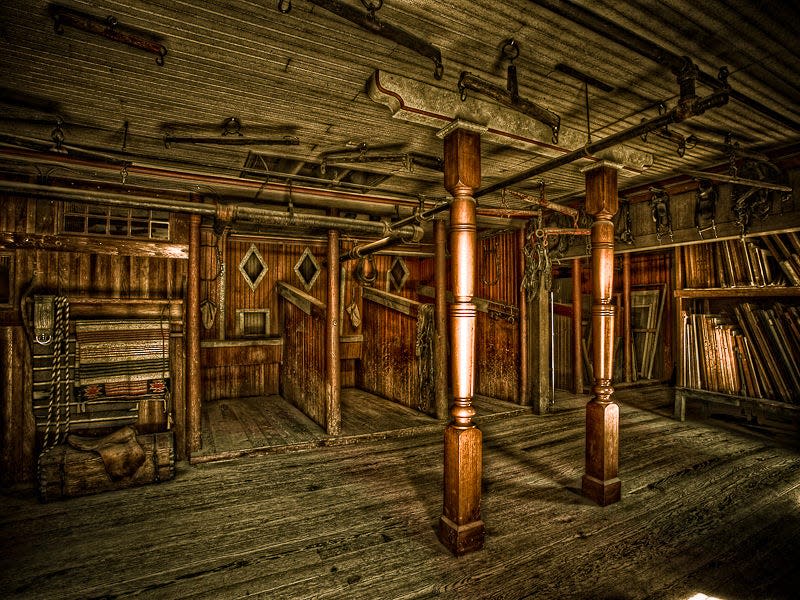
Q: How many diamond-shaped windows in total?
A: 3